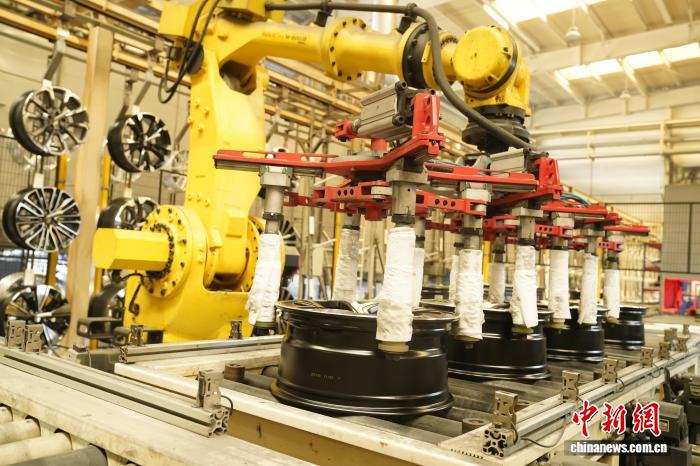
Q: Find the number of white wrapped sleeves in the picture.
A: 11